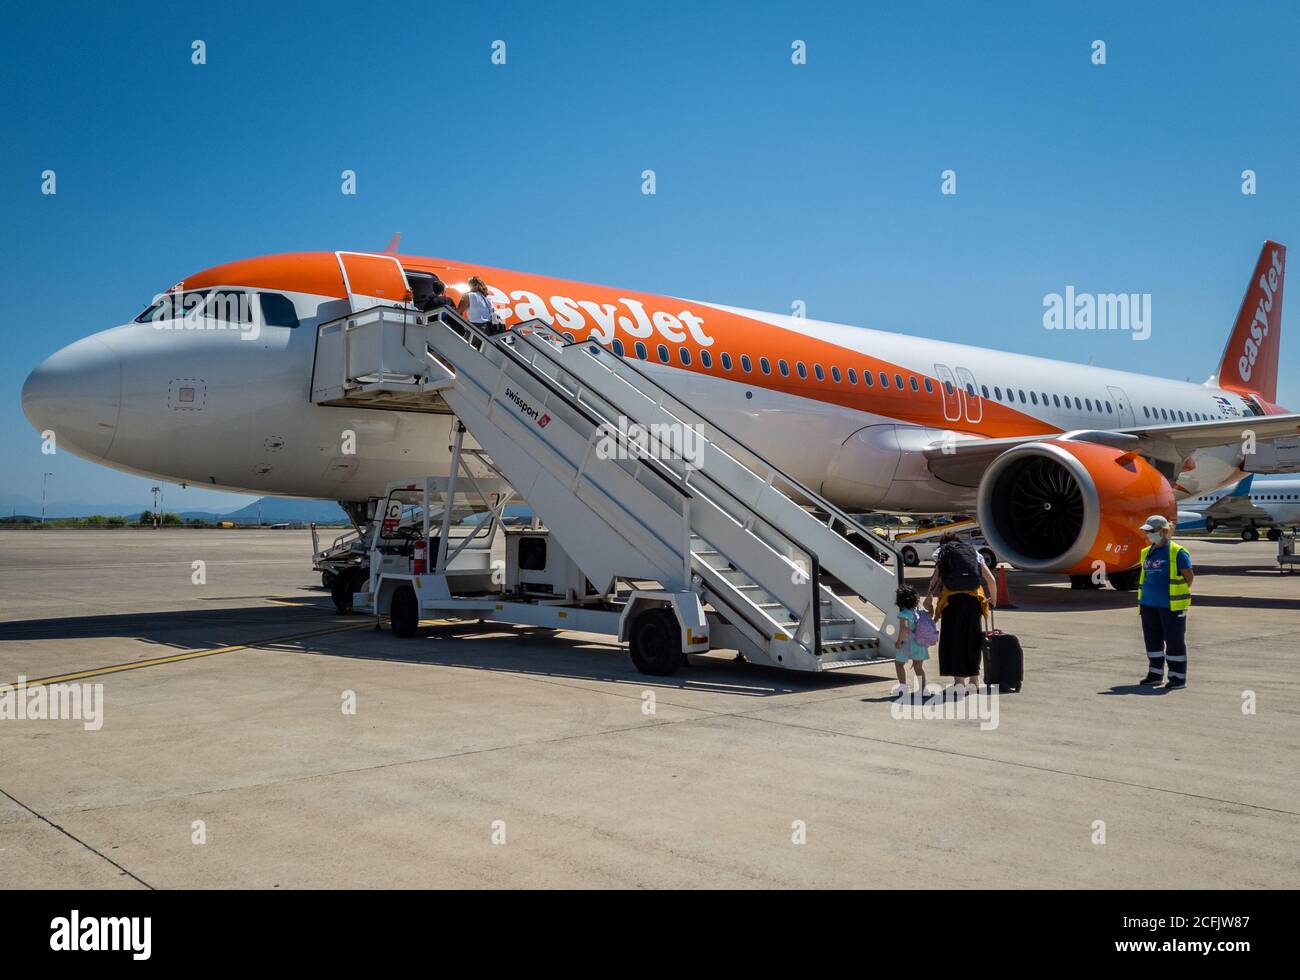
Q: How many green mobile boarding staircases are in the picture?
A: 0